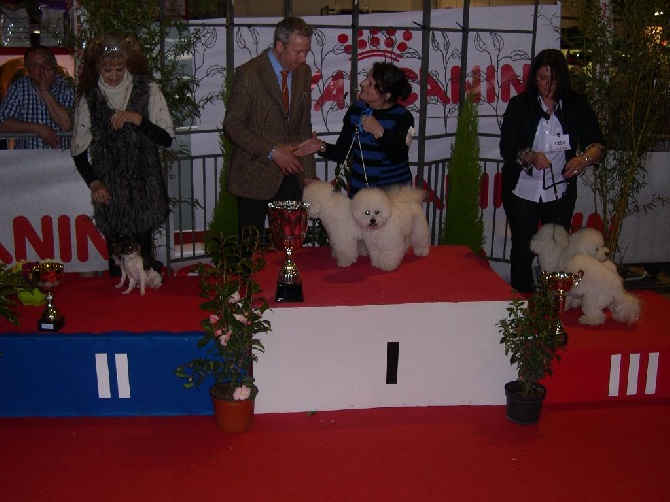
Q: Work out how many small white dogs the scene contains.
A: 4